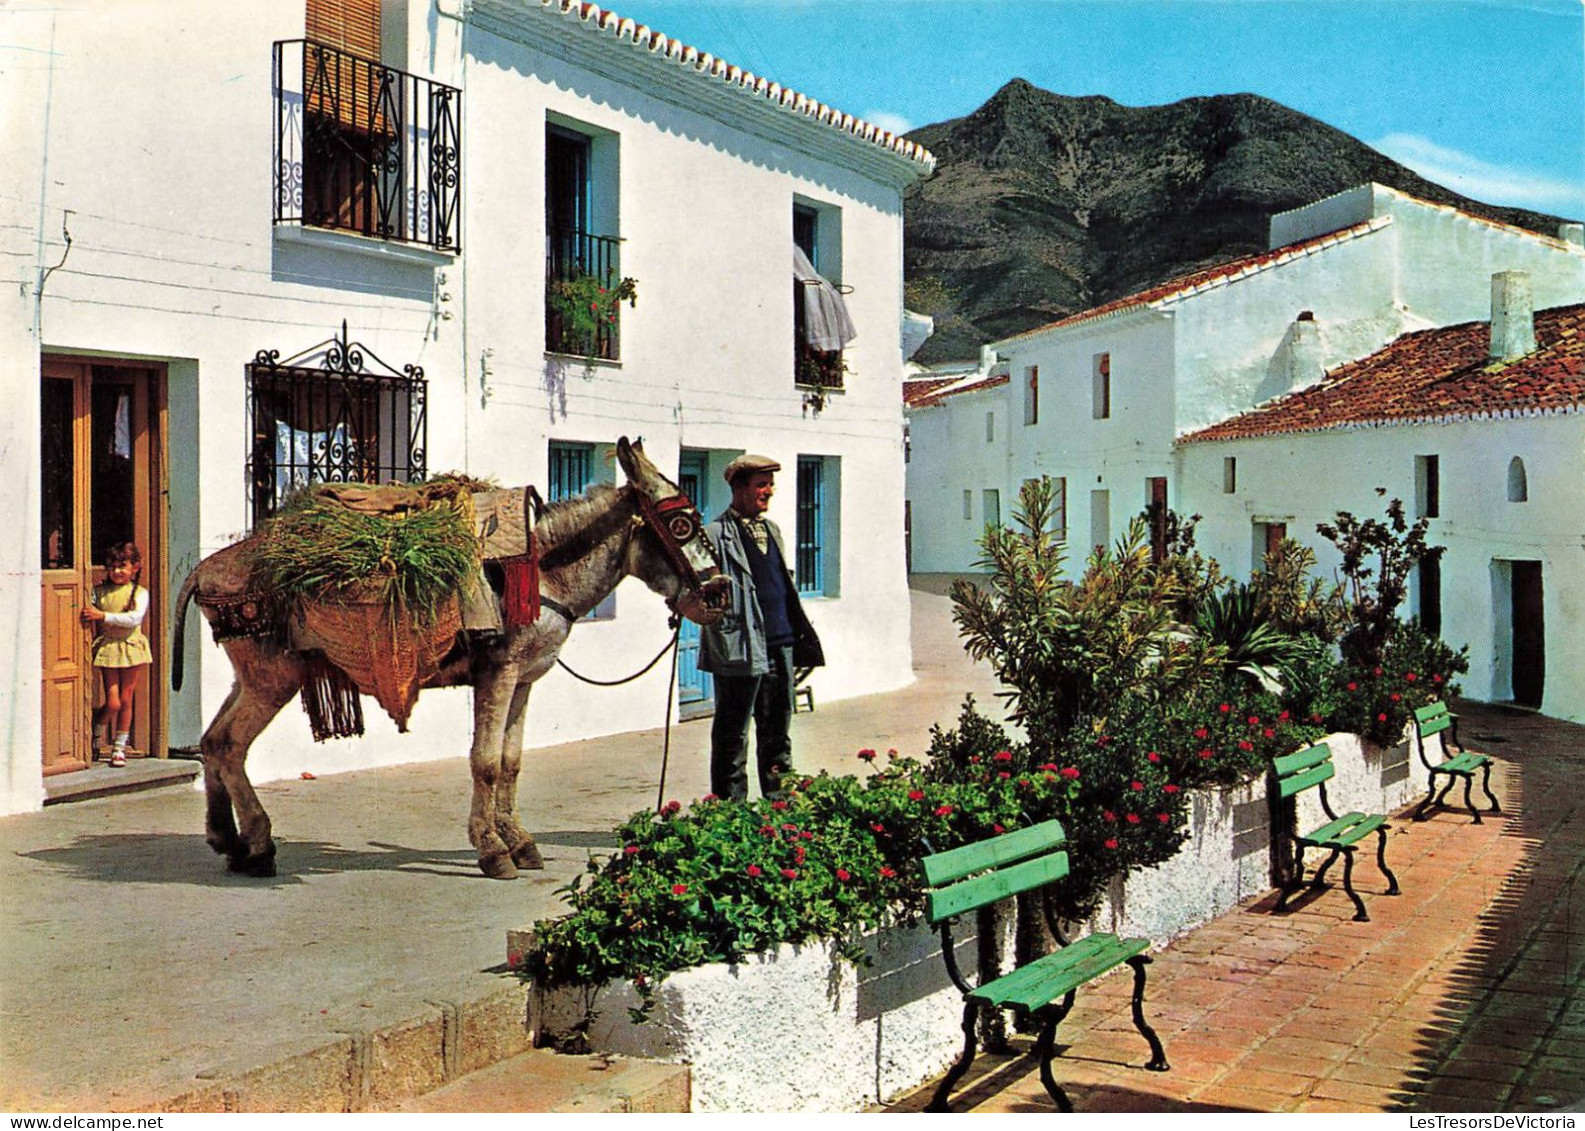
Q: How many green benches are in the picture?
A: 3